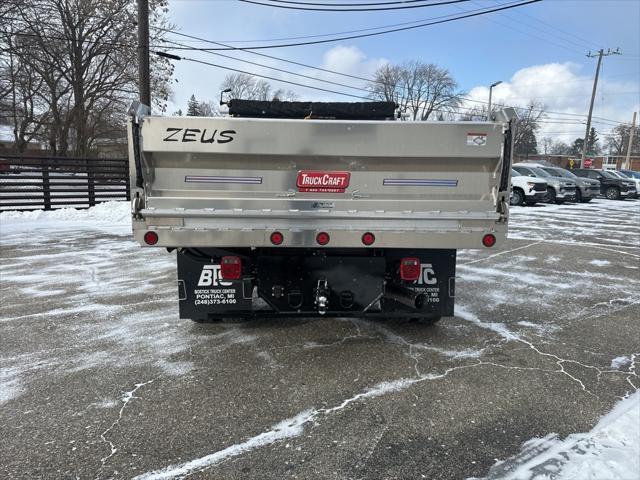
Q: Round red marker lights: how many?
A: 5